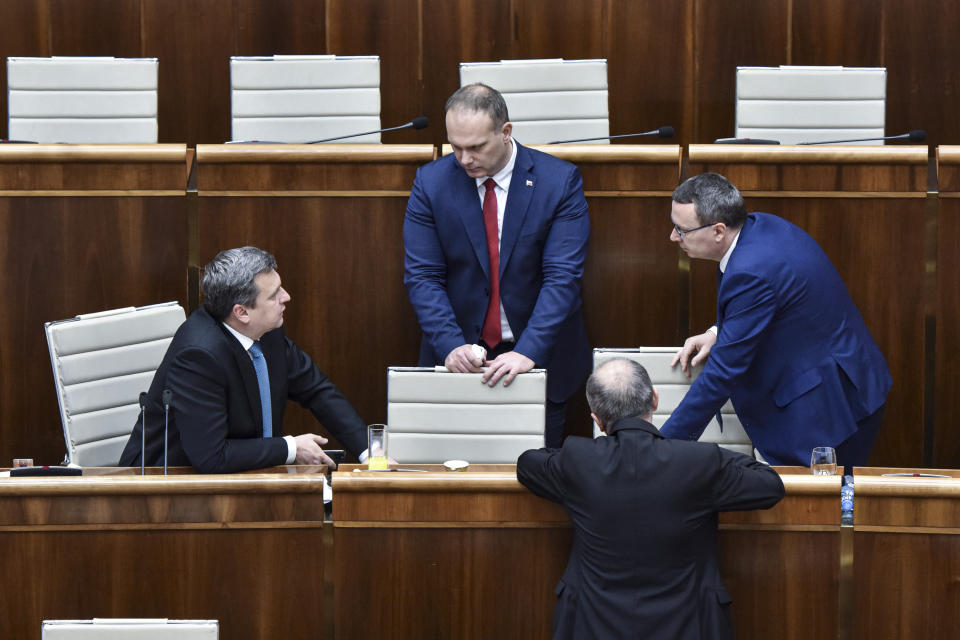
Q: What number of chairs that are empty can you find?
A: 7